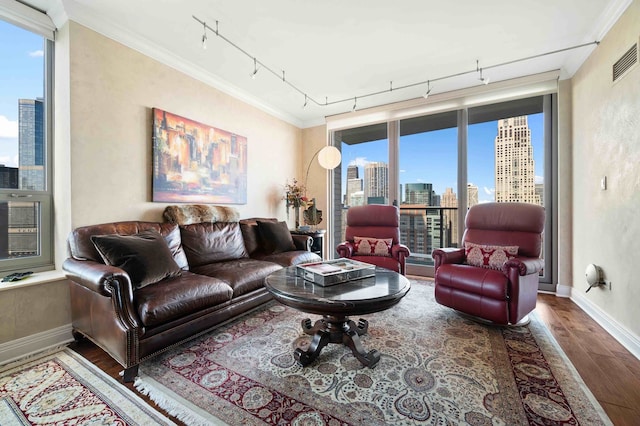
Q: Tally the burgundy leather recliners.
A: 2